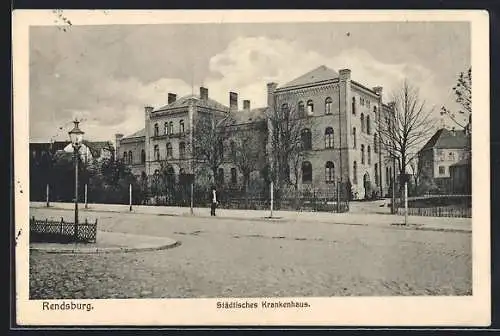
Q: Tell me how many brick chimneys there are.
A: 4